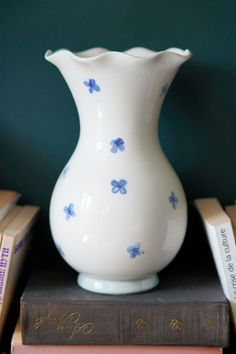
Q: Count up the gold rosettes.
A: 3